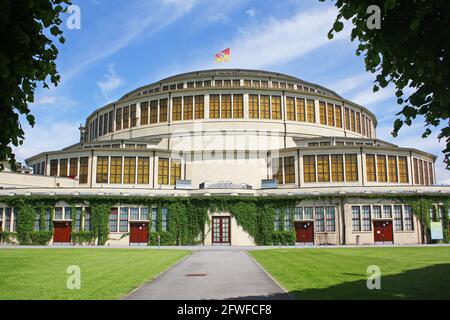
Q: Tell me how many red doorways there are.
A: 5